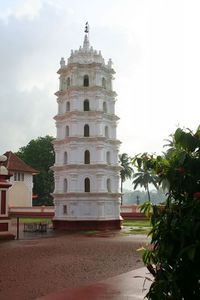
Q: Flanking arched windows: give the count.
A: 10